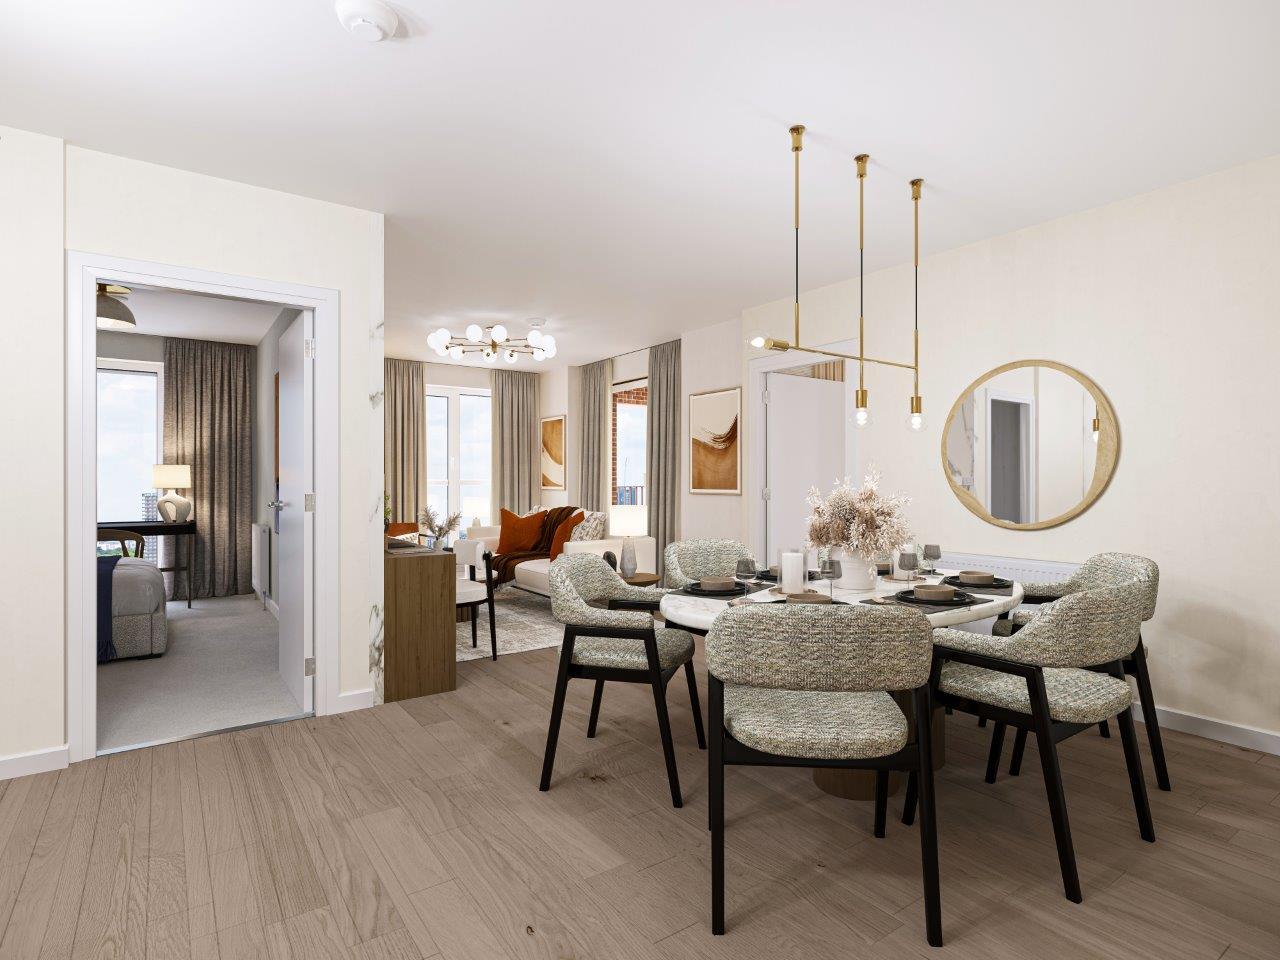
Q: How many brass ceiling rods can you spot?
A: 3